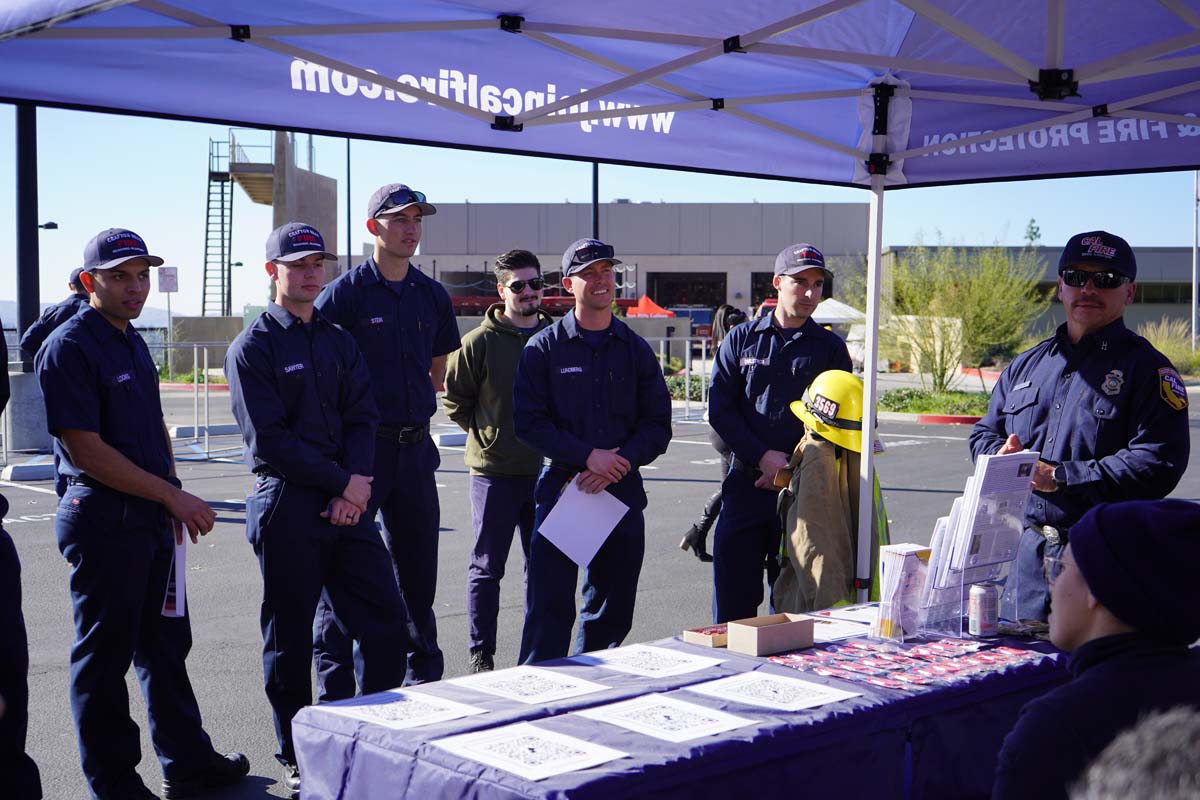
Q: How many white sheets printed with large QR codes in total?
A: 6